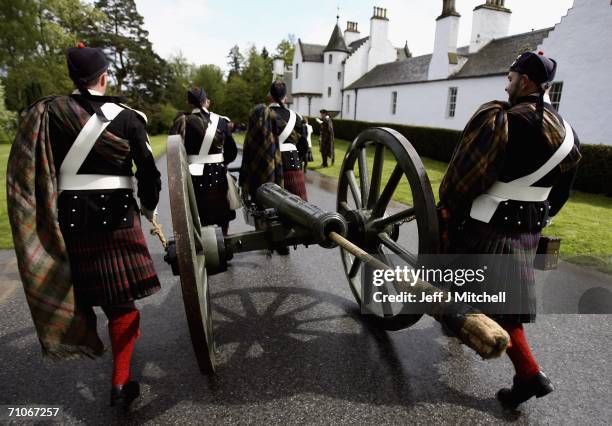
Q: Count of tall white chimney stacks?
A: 4